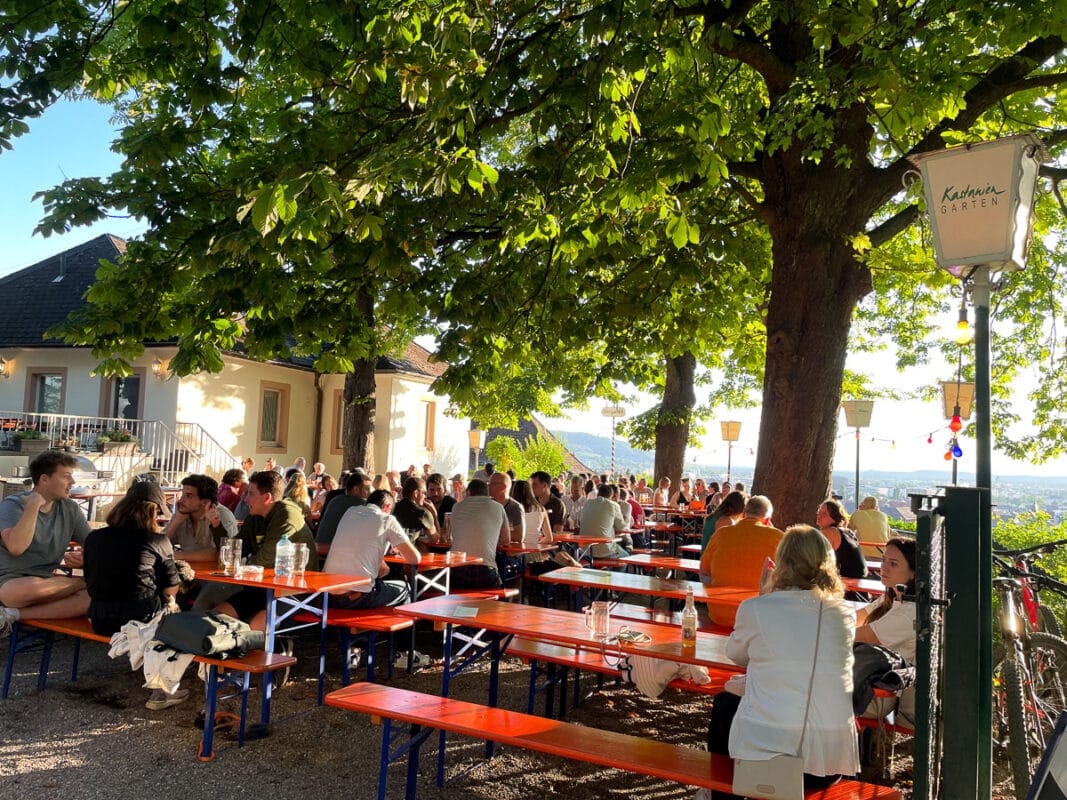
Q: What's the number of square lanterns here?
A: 5